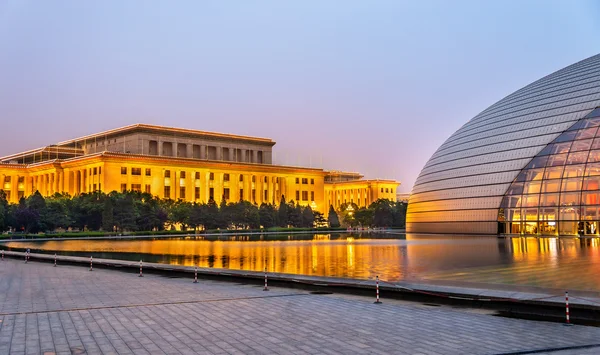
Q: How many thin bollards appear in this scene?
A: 9